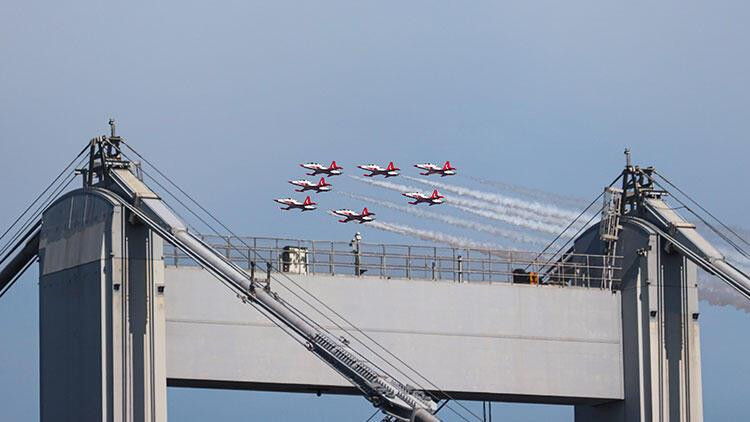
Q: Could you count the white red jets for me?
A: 7